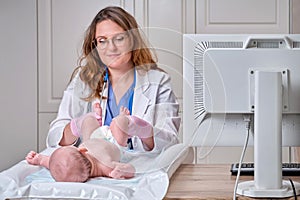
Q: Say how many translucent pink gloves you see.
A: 2